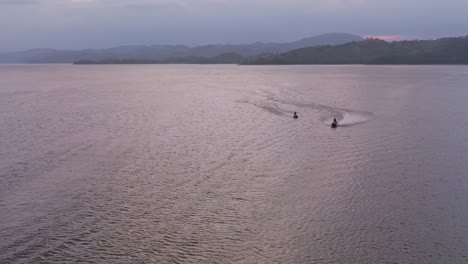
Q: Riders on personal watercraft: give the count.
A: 2